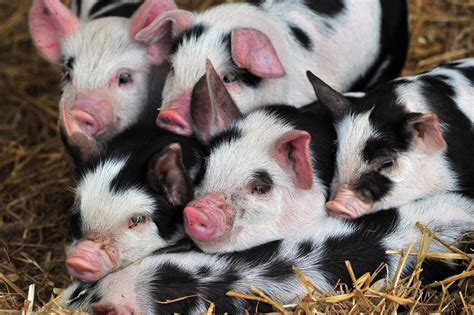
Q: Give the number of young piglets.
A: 6